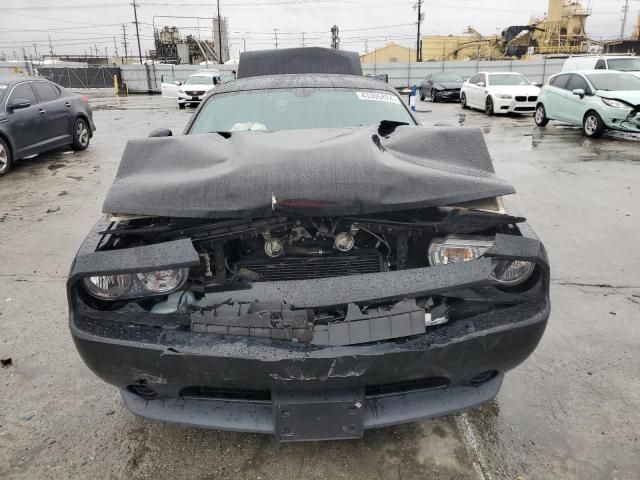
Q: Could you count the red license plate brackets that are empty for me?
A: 0